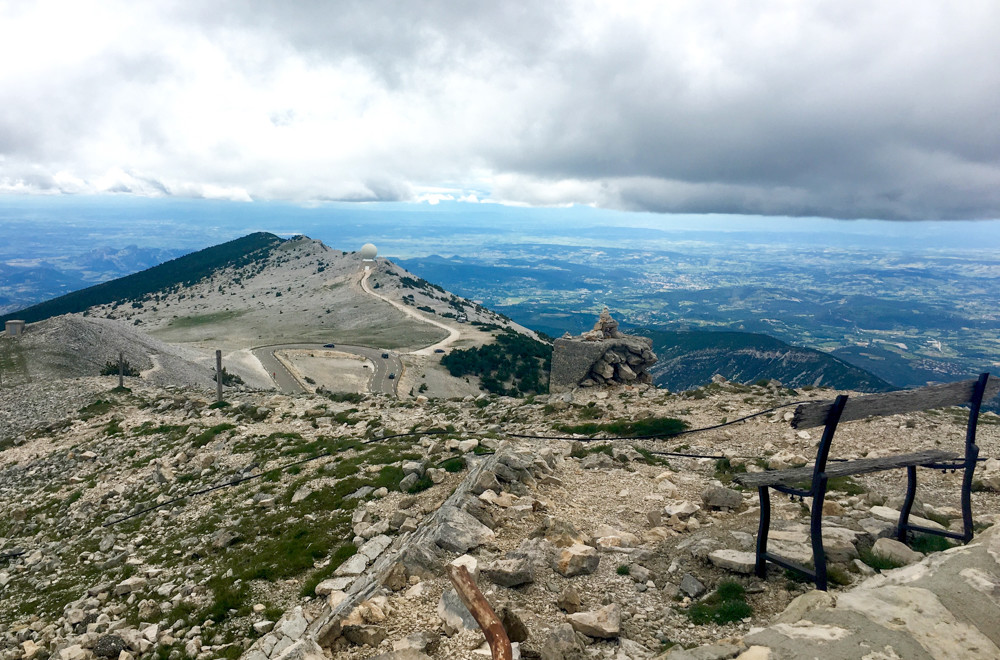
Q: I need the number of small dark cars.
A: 4